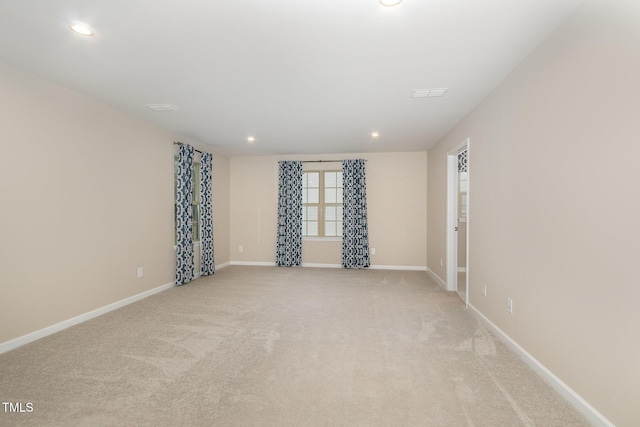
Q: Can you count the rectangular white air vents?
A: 2